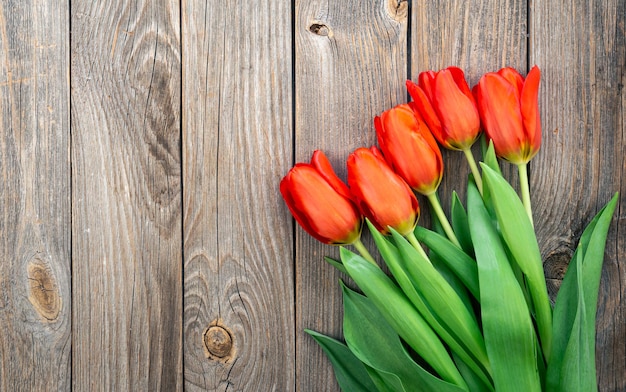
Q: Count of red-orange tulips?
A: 5